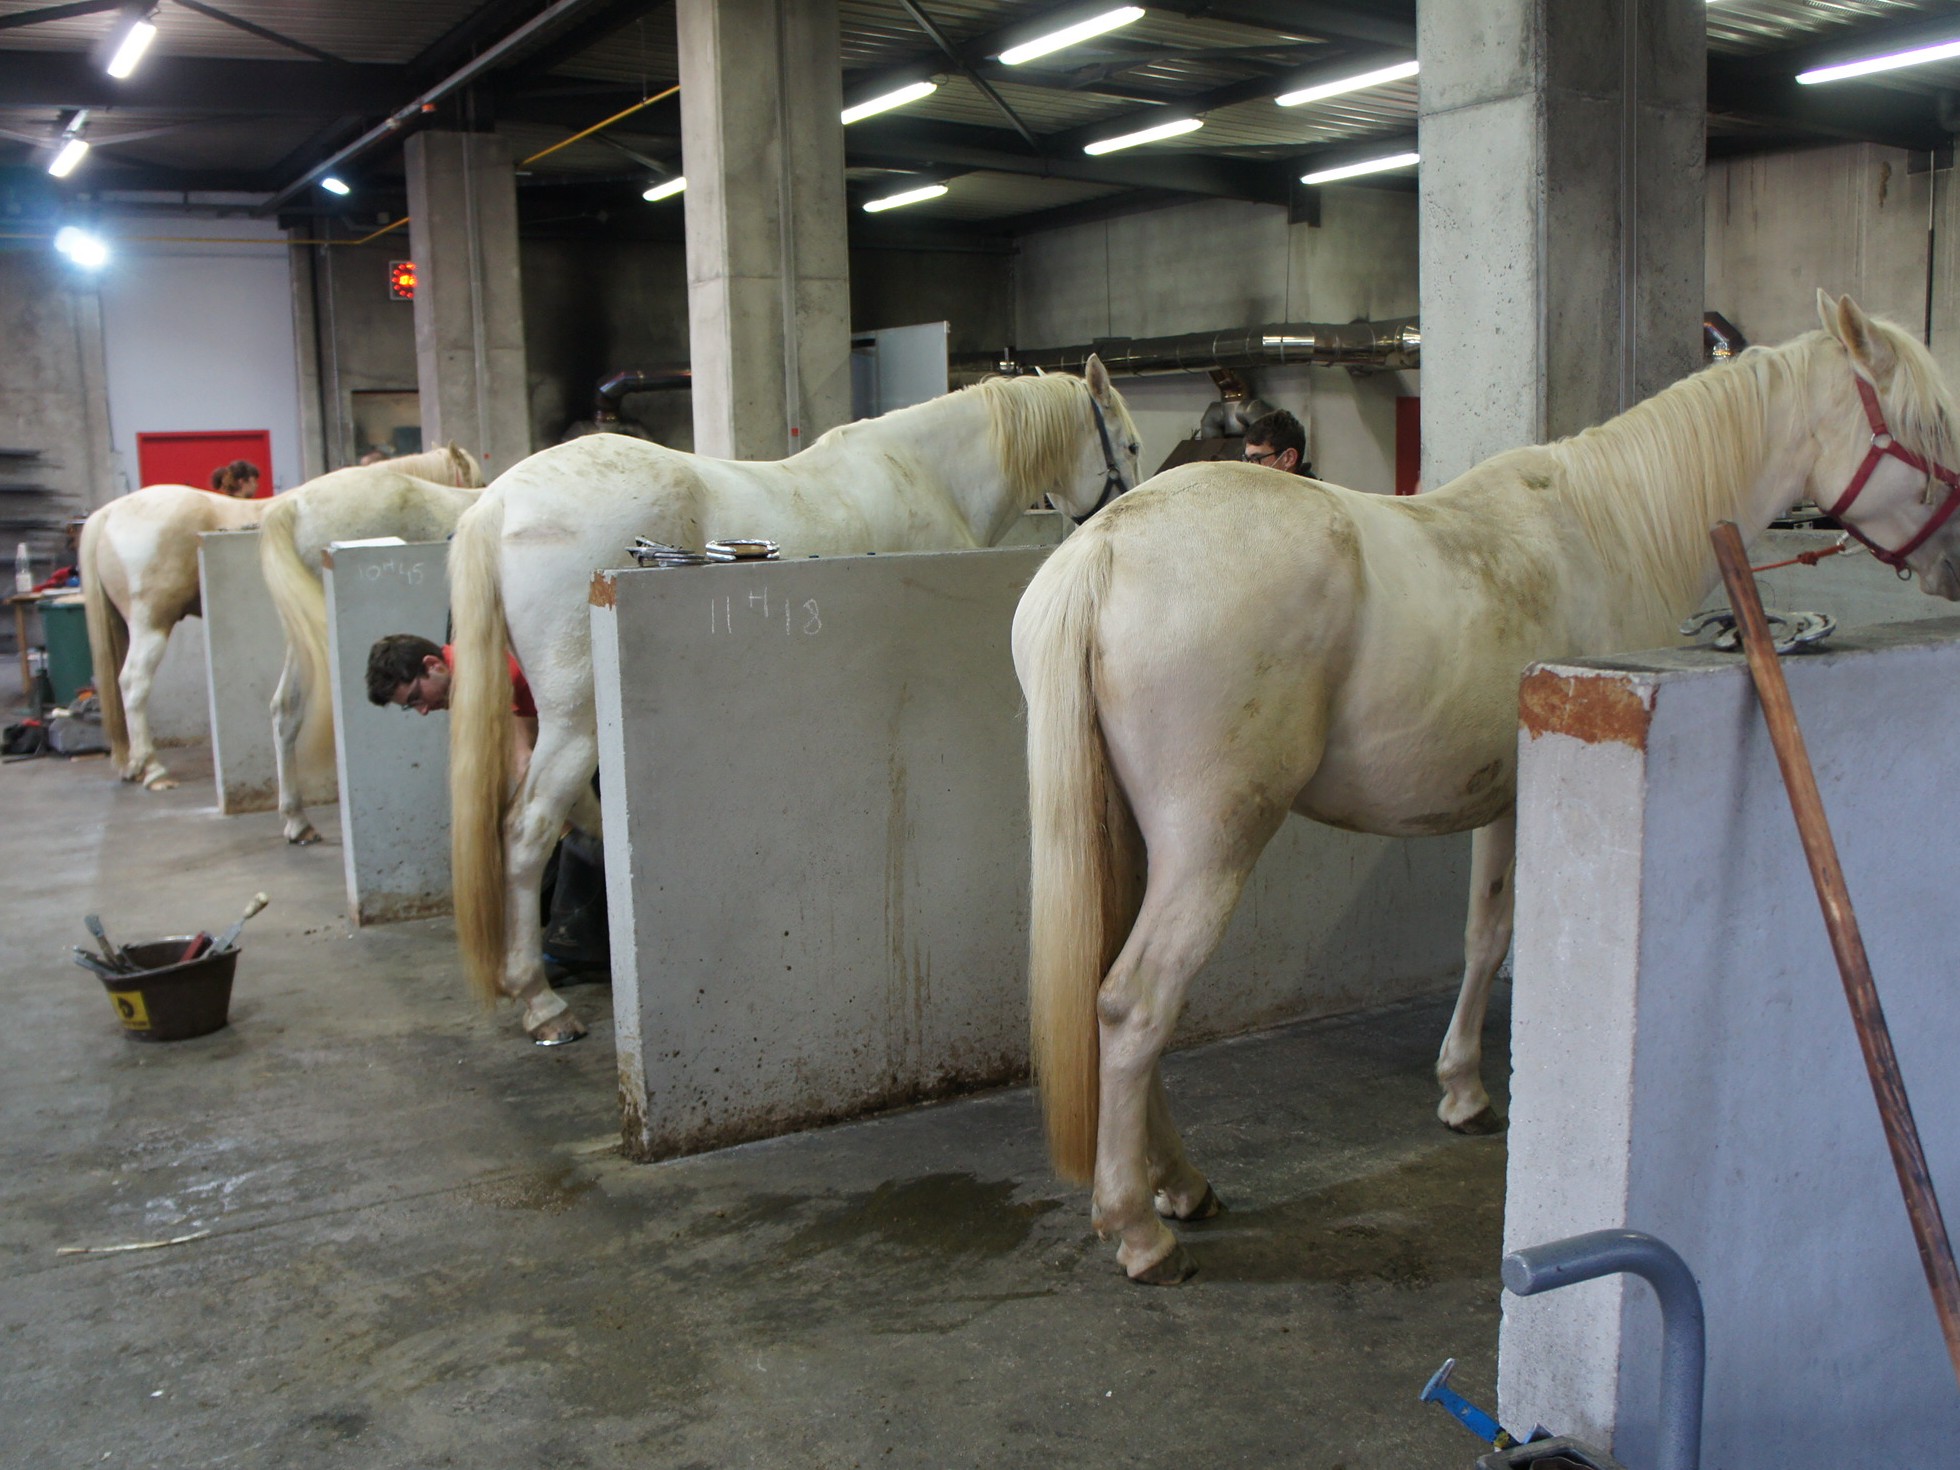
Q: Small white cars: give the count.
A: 0